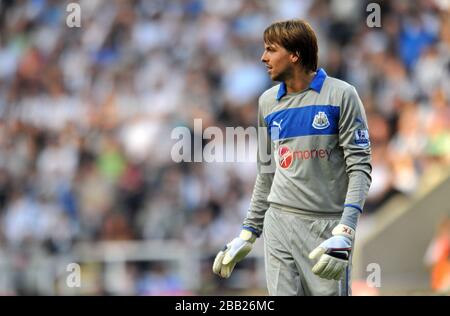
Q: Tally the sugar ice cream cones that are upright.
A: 0